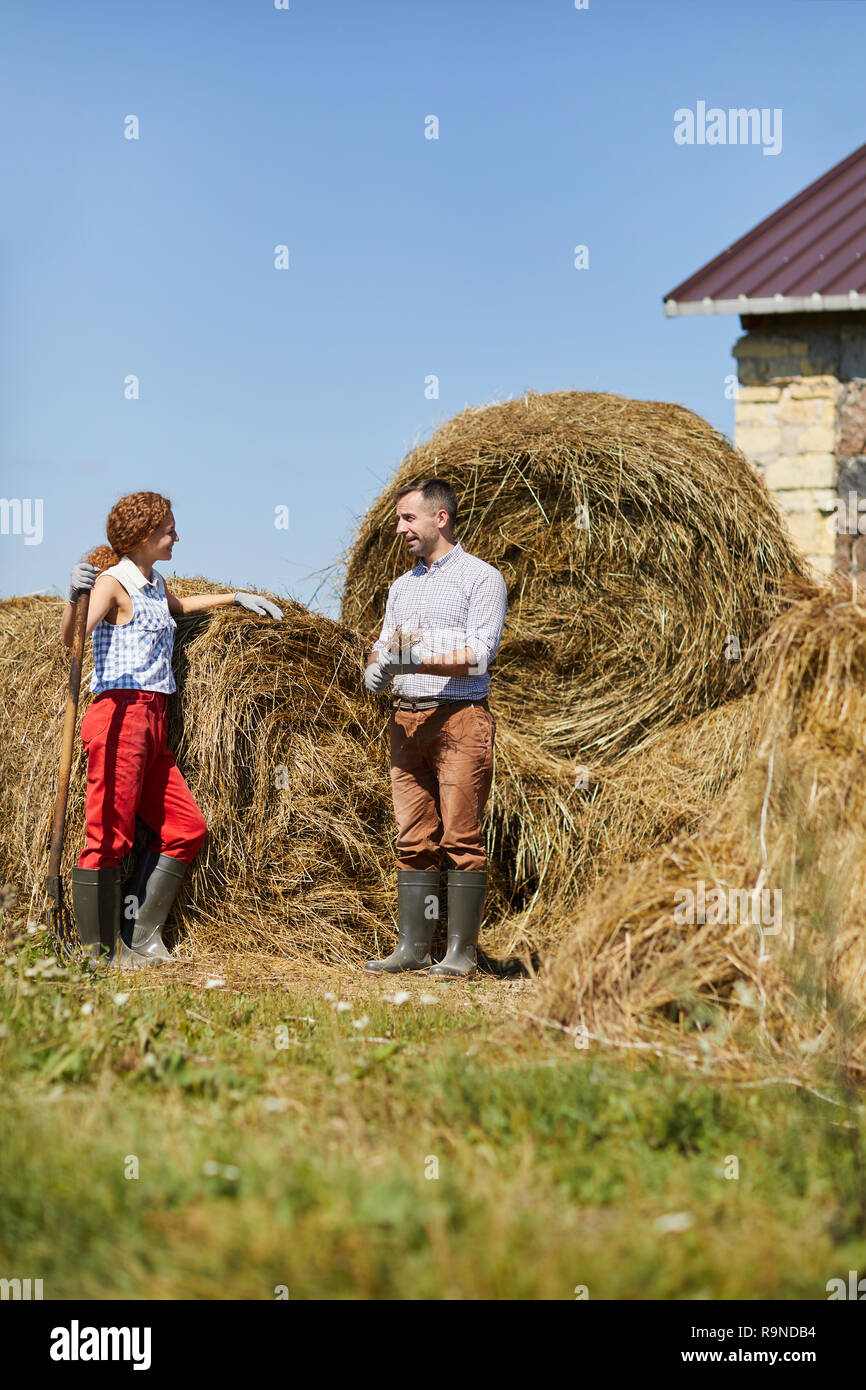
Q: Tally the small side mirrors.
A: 0